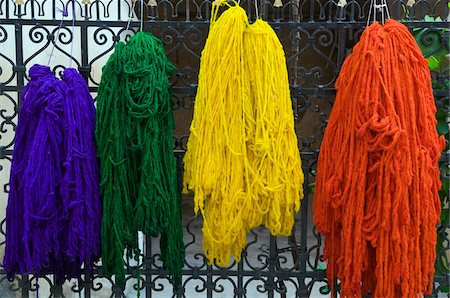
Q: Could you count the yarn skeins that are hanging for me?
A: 4